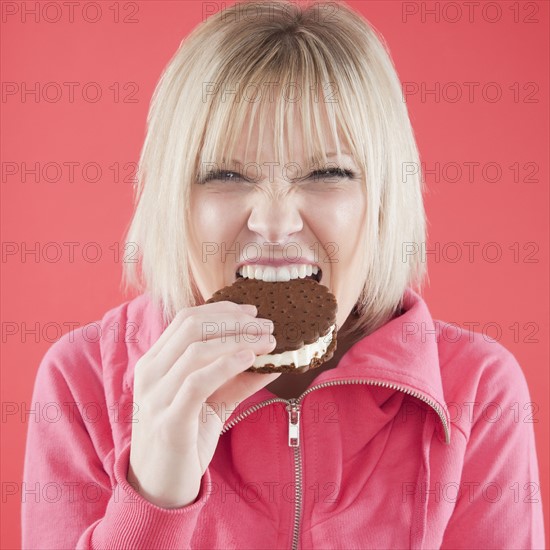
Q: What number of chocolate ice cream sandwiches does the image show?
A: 1